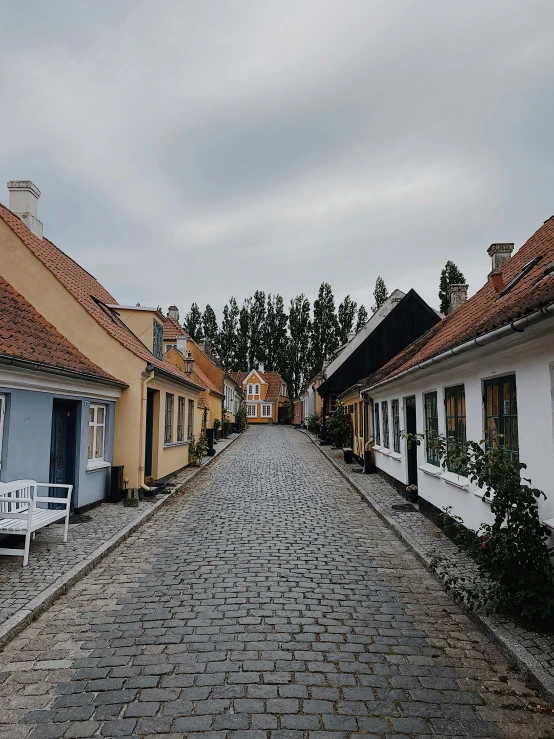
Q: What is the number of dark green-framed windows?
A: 6